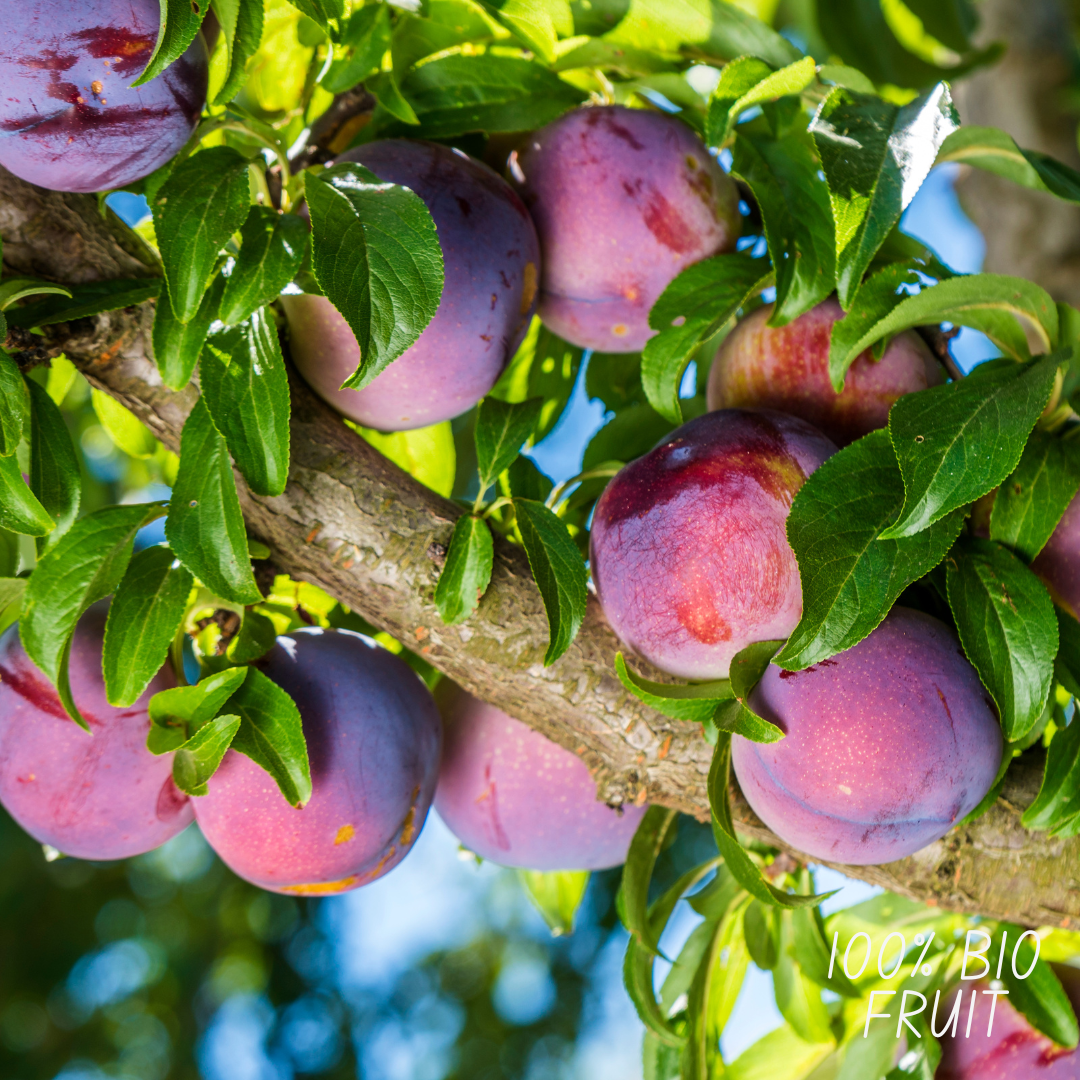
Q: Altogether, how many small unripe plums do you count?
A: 0